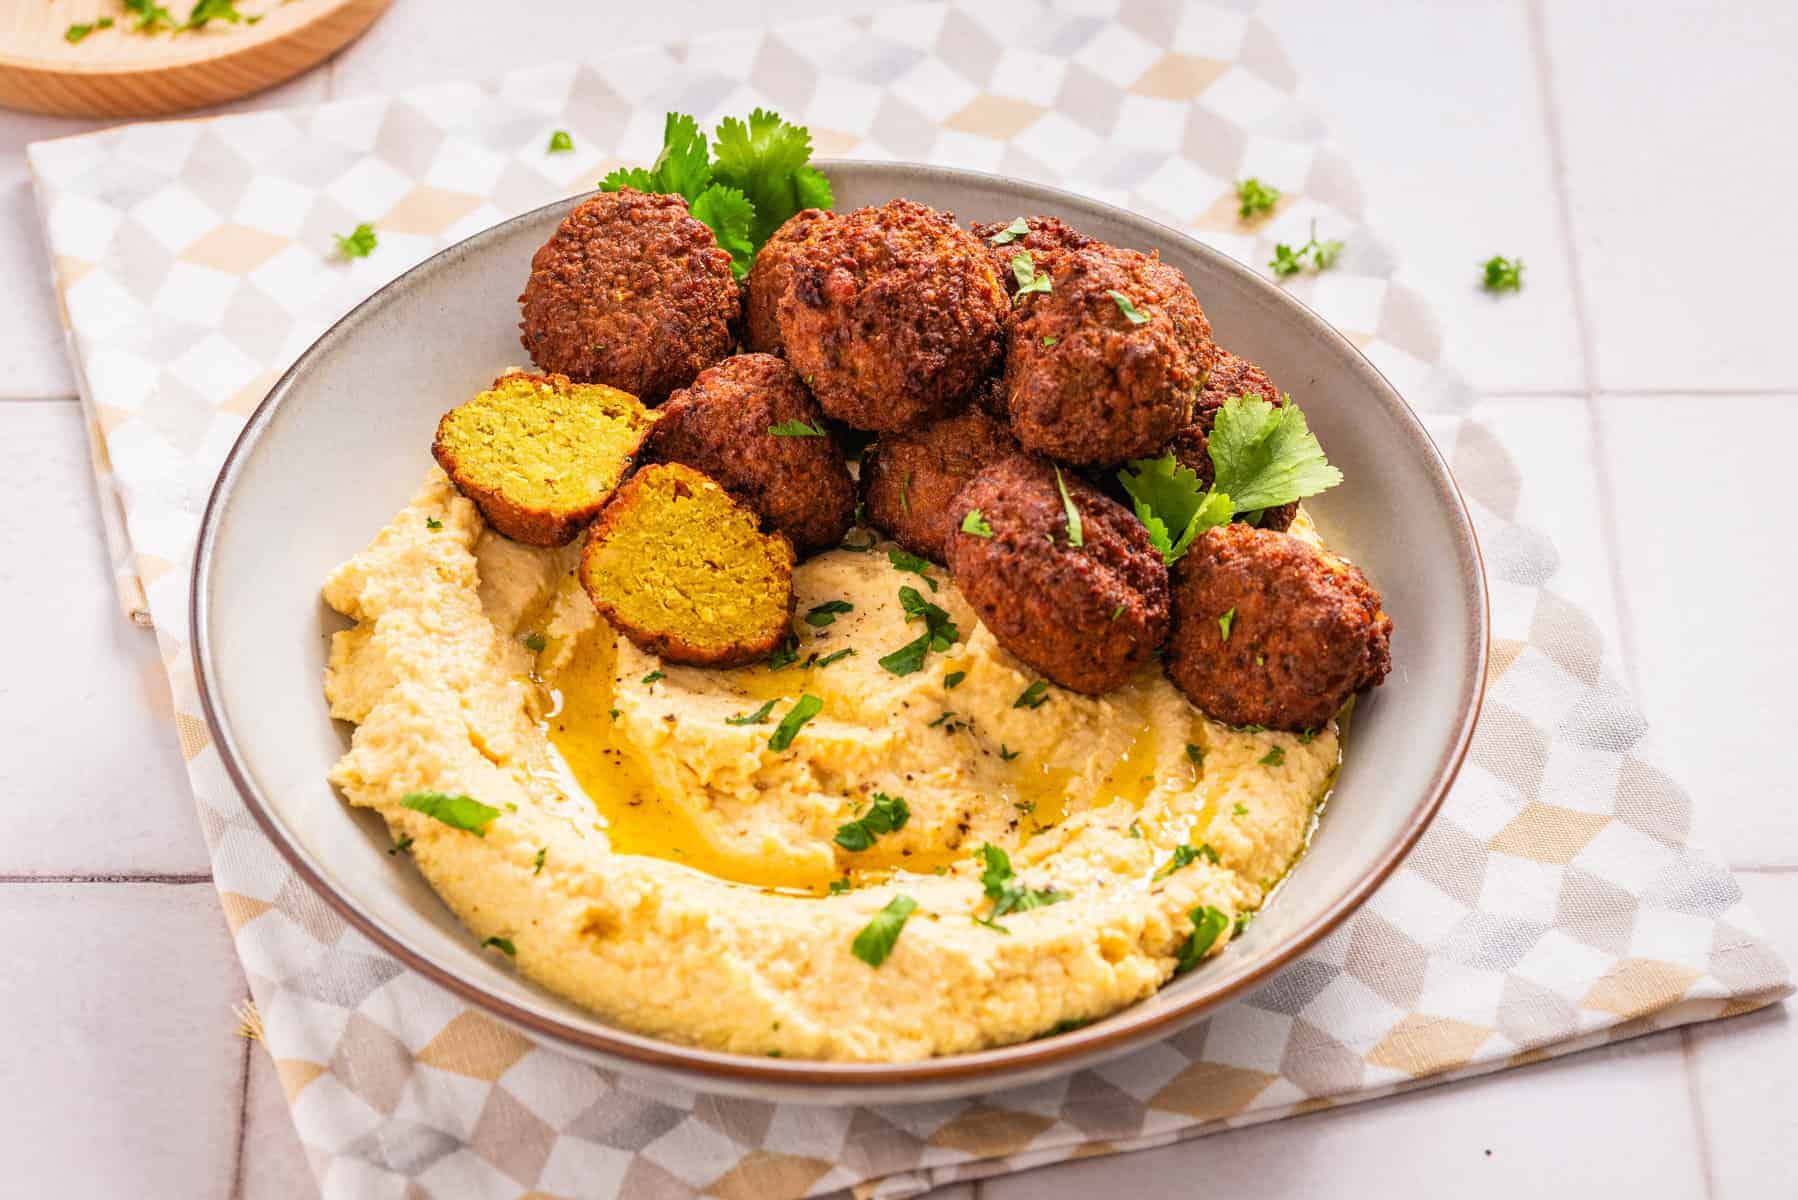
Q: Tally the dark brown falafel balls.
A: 10